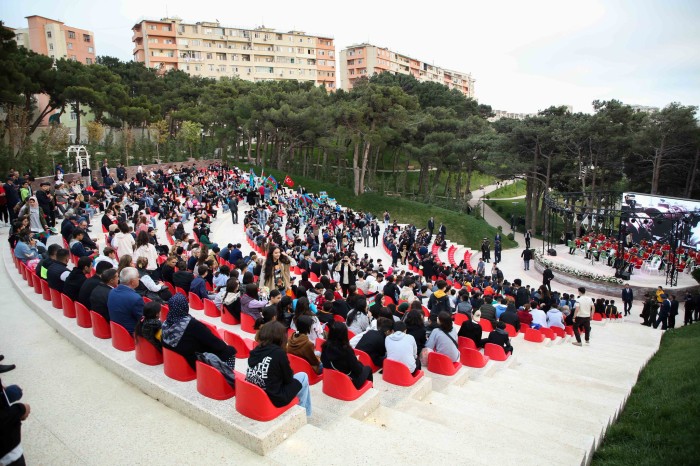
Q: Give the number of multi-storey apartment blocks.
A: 3